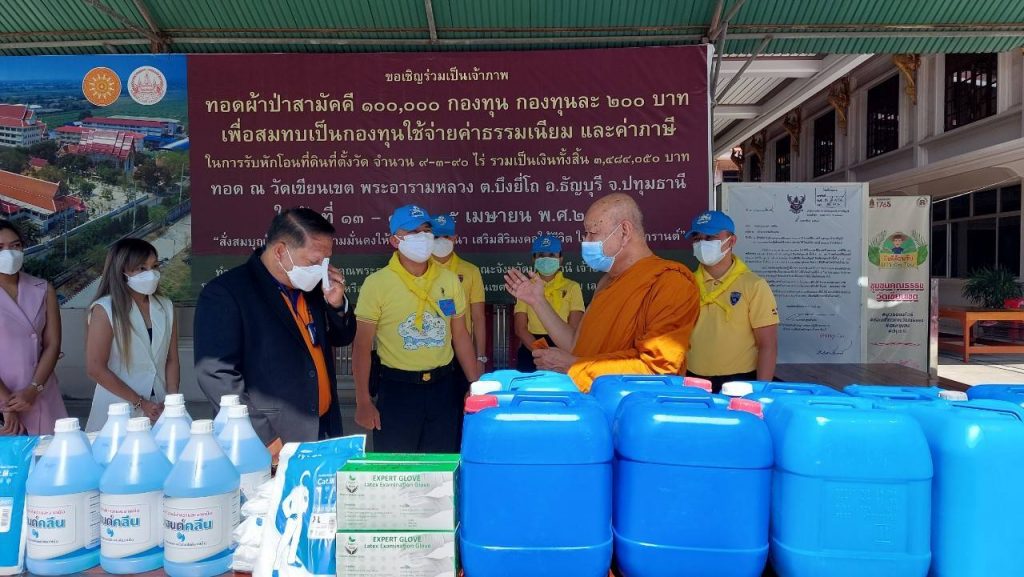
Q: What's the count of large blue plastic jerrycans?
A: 9